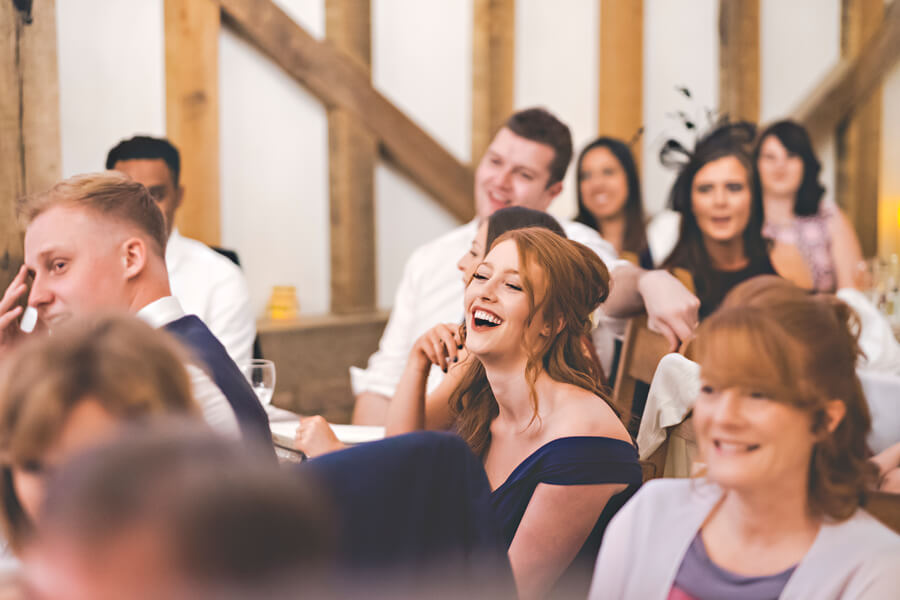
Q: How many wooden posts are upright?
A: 7